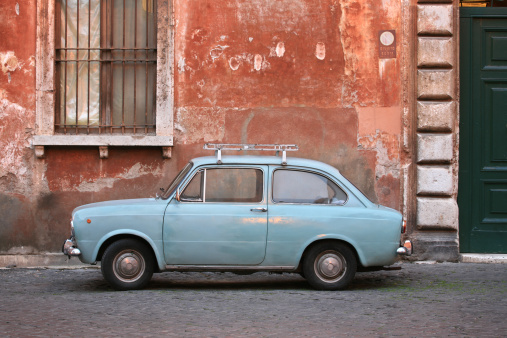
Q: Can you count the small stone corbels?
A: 3